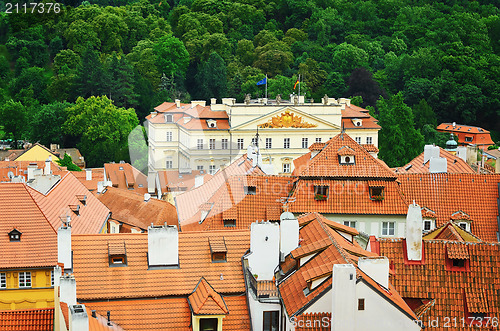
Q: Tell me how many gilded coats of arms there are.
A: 1